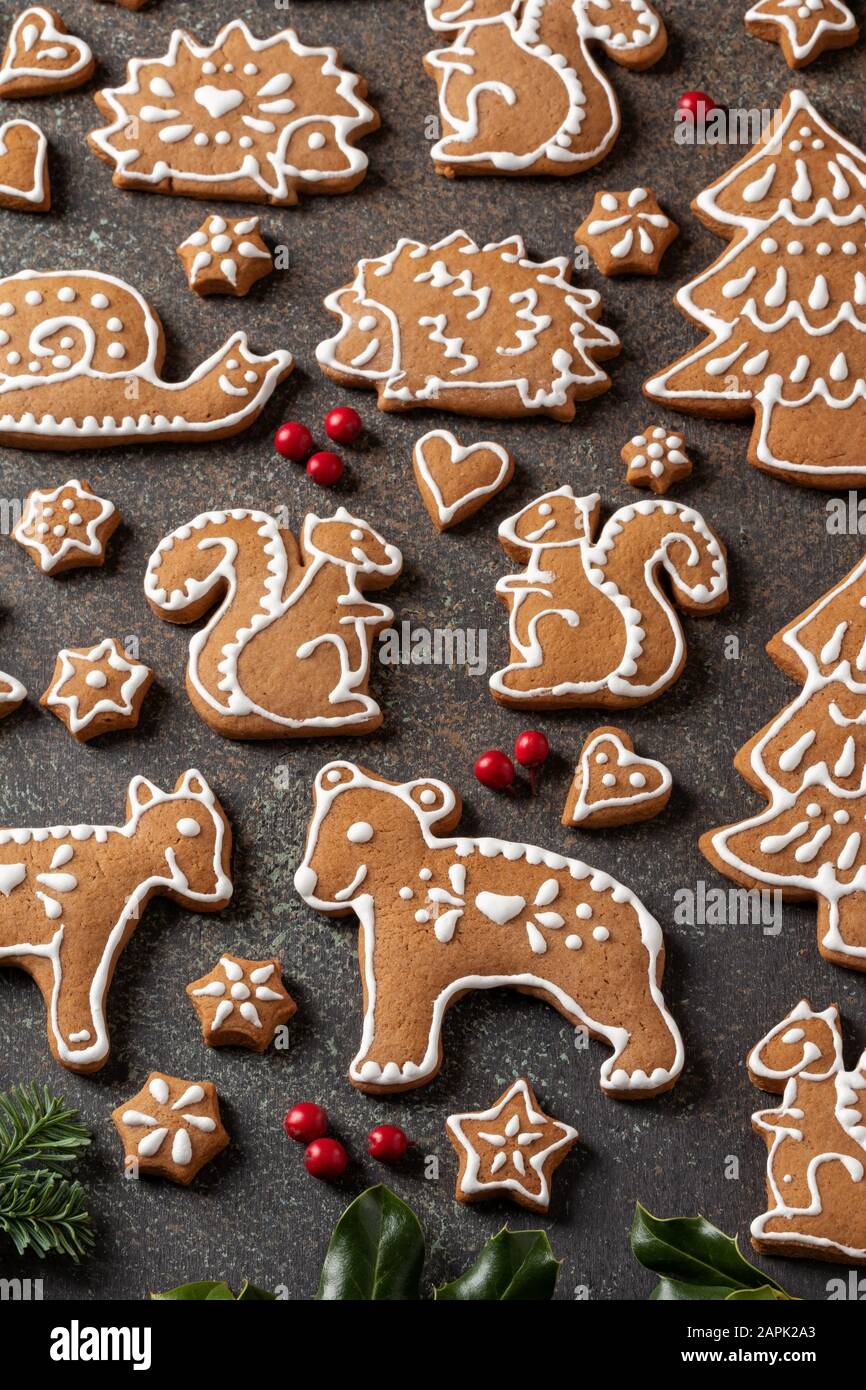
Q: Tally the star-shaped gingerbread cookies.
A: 9